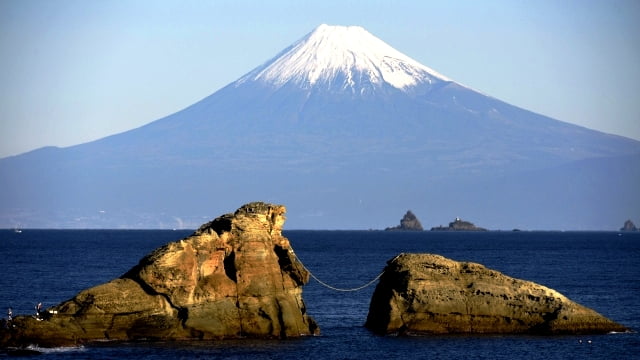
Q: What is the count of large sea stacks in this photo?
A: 2